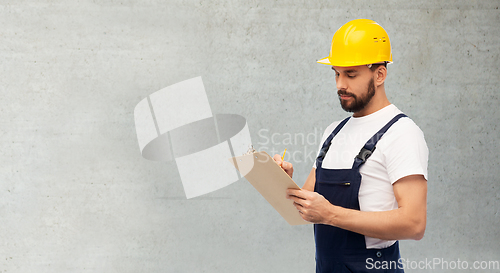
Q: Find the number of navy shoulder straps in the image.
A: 2